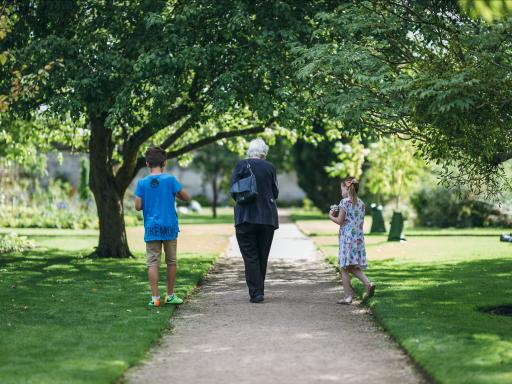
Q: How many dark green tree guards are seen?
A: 2